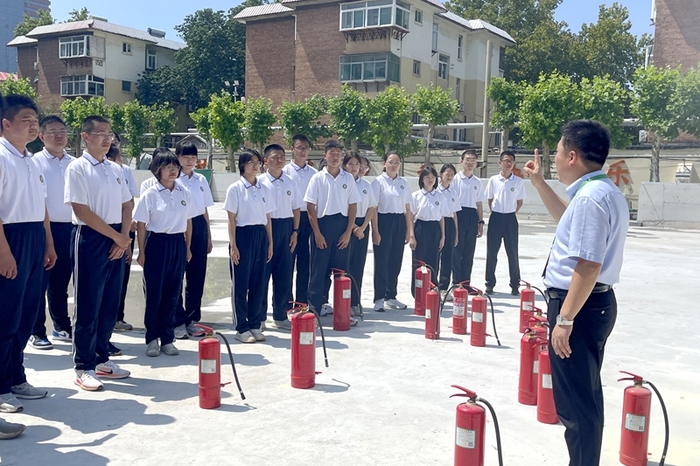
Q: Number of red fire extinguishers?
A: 14